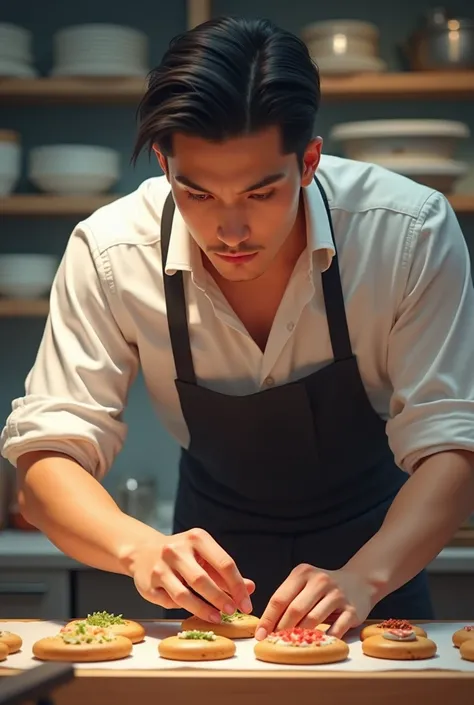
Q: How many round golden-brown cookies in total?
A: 11